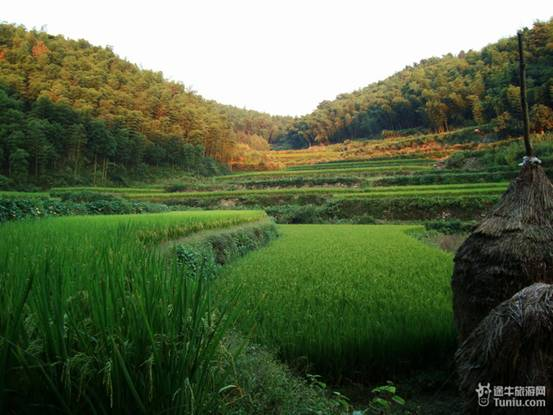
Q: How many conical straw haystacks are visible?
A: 2